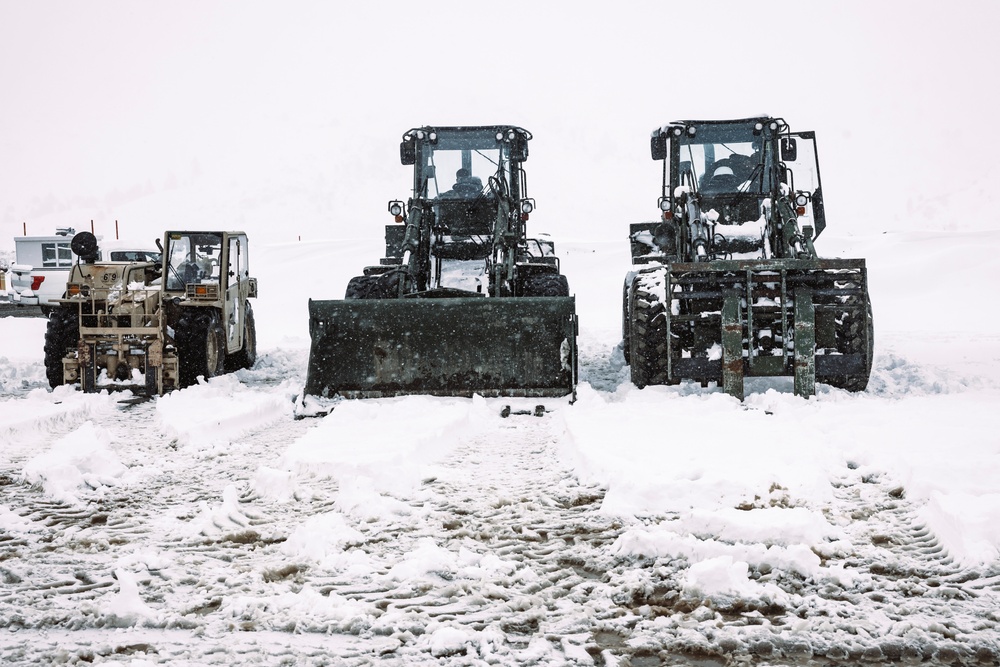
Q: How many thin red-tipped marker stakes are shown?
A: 4